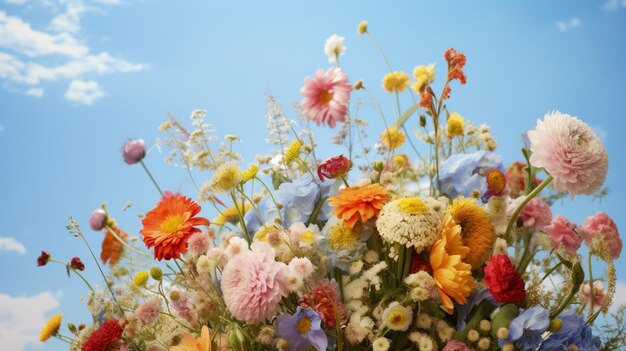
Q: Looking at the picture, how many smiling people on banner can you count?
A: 0